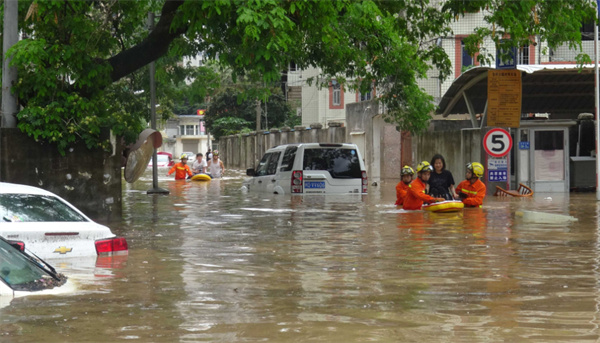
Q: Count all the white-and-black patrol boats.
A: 0